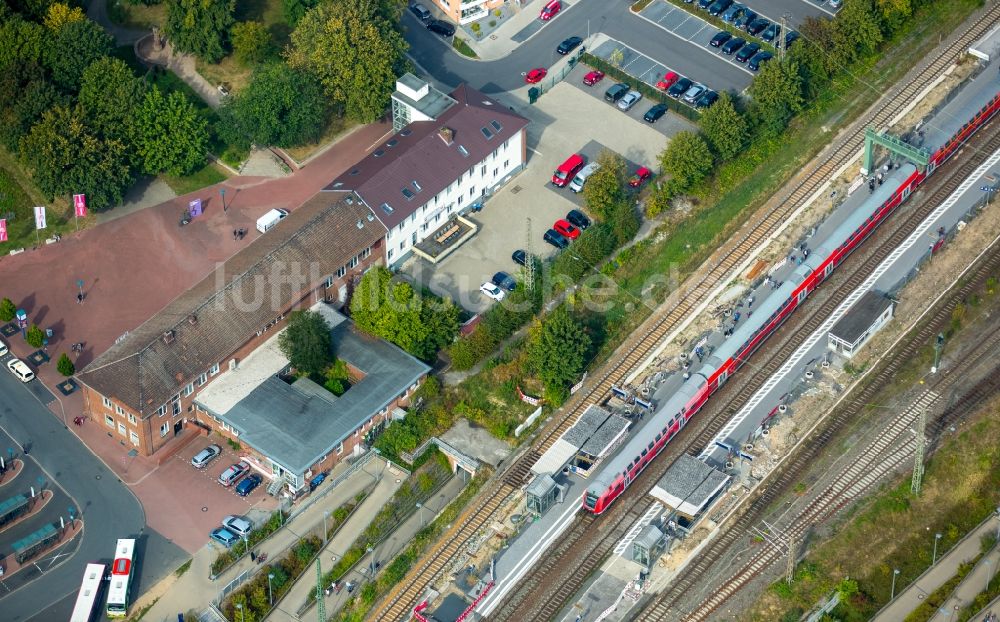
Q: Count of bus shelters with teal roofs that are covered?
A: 2